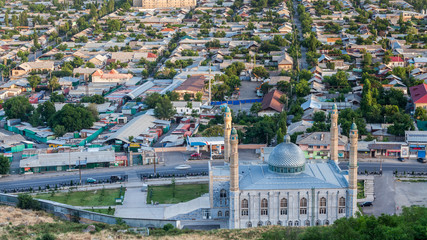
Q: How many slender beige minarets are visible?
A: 4